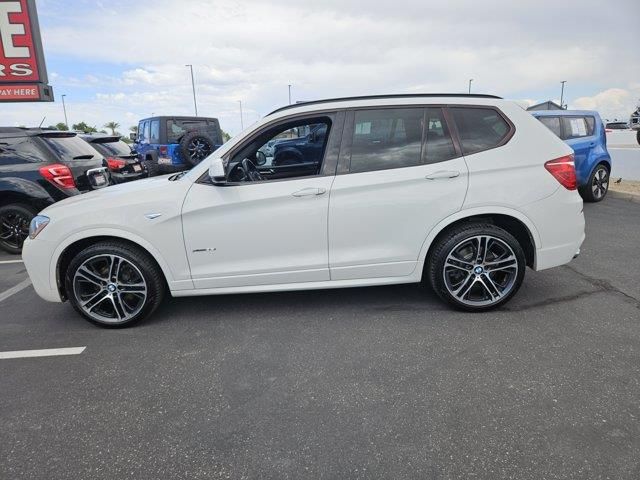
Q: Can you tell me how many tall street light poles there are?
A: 6